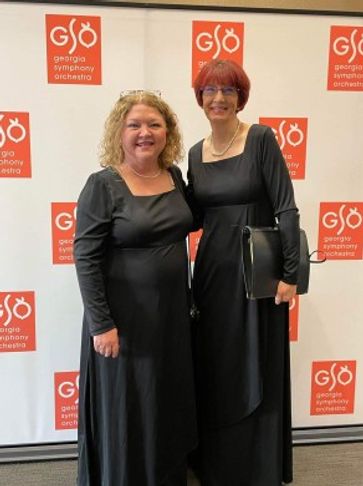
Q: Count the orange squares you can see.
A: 12